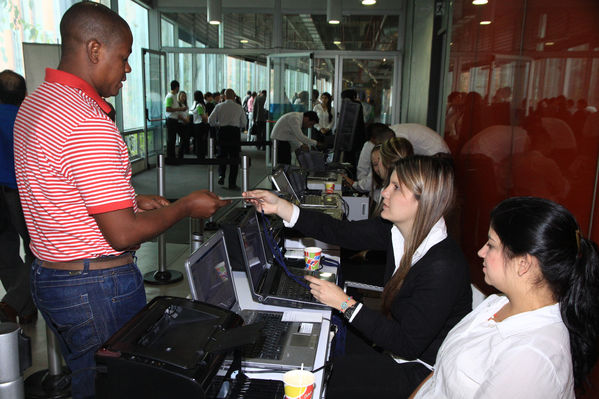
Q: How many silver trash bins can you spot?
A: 1